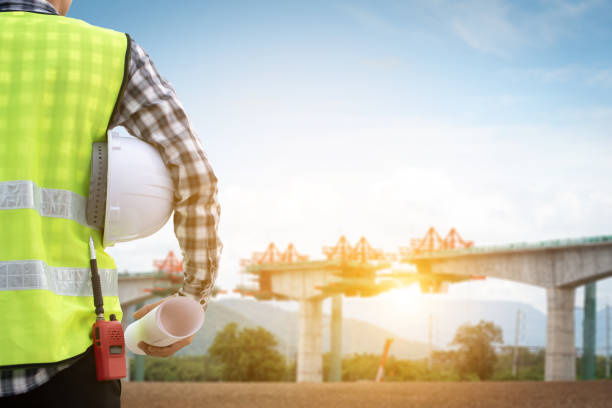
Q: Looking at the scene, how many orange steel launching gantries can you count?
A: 4